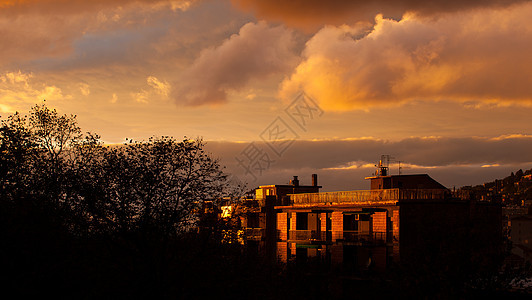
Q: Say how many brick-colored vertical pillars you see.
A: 6